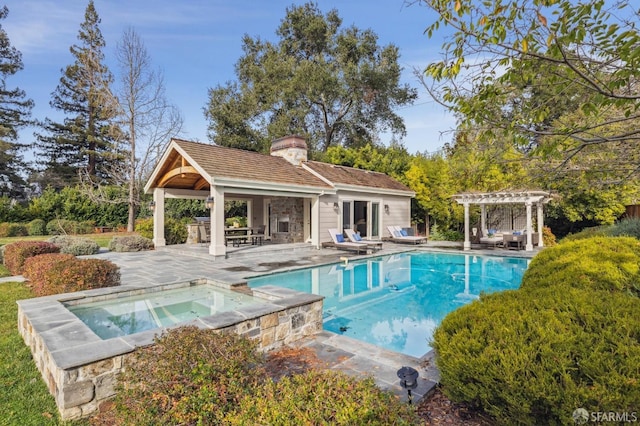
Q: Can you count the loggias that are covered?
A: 1